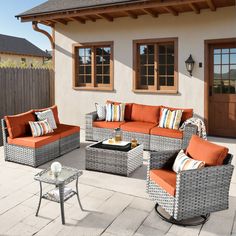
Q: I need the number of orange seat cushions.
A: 6